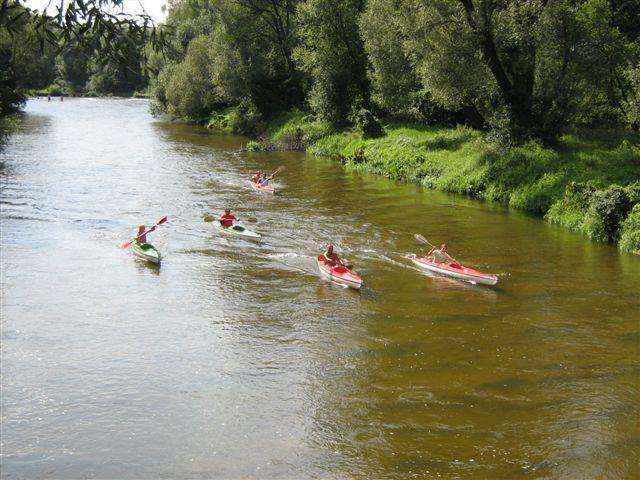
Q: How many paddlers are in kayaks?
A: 6